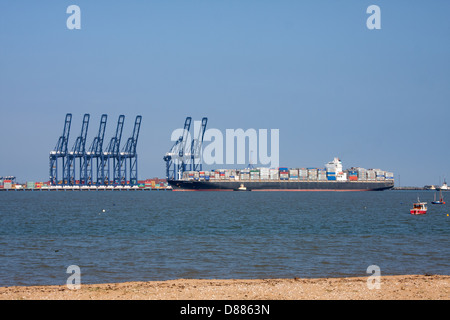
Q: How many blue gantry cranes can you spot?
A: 7